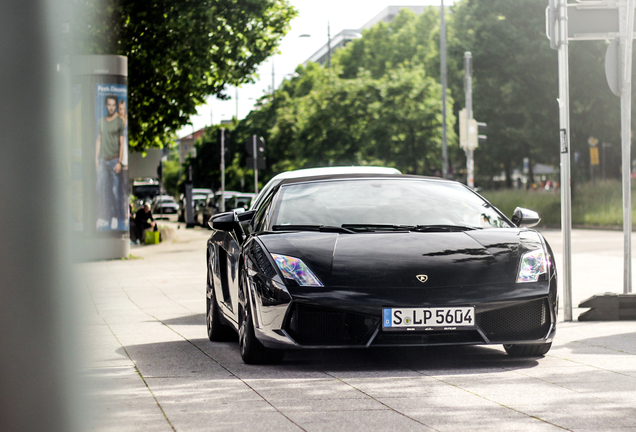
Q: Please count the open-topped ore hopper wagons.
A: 0